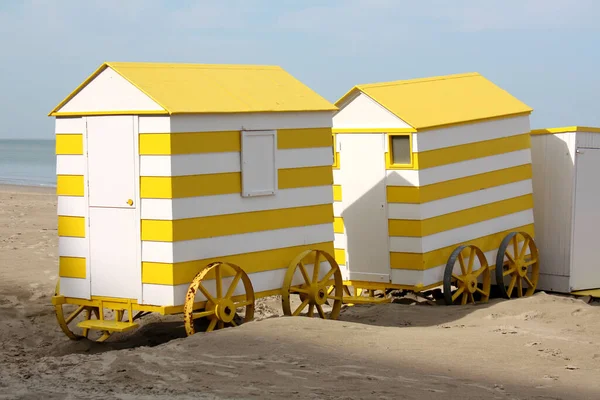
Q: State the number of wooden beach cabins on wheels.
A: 2